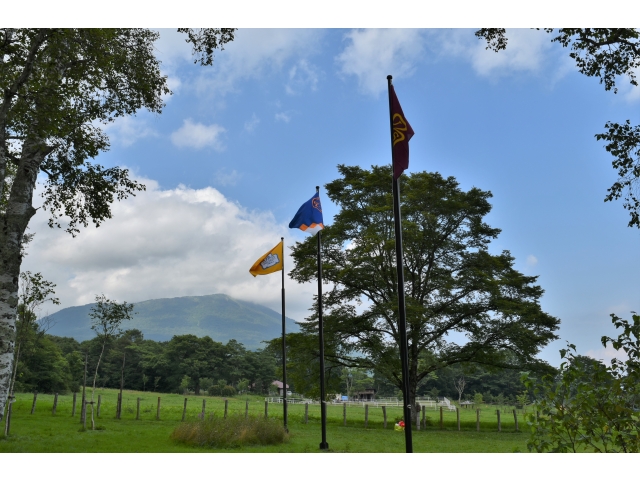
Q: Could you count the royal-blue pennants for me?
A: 1